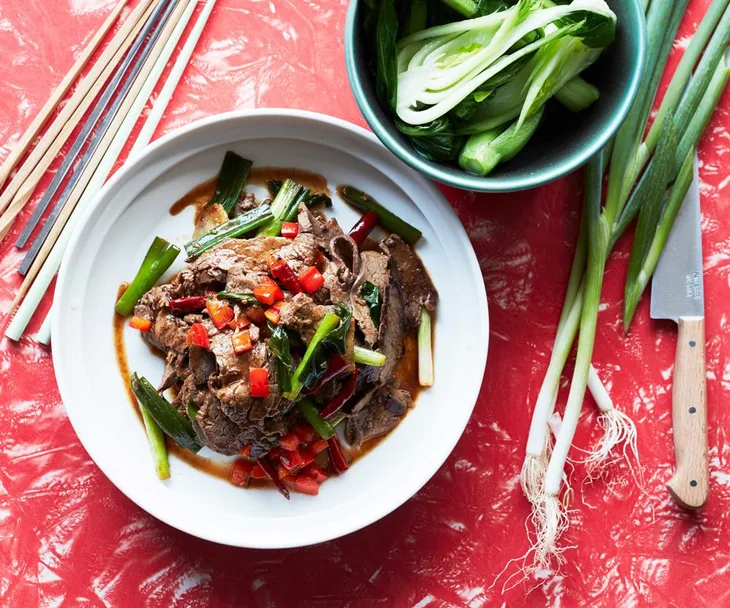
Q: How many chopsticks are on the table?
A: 8